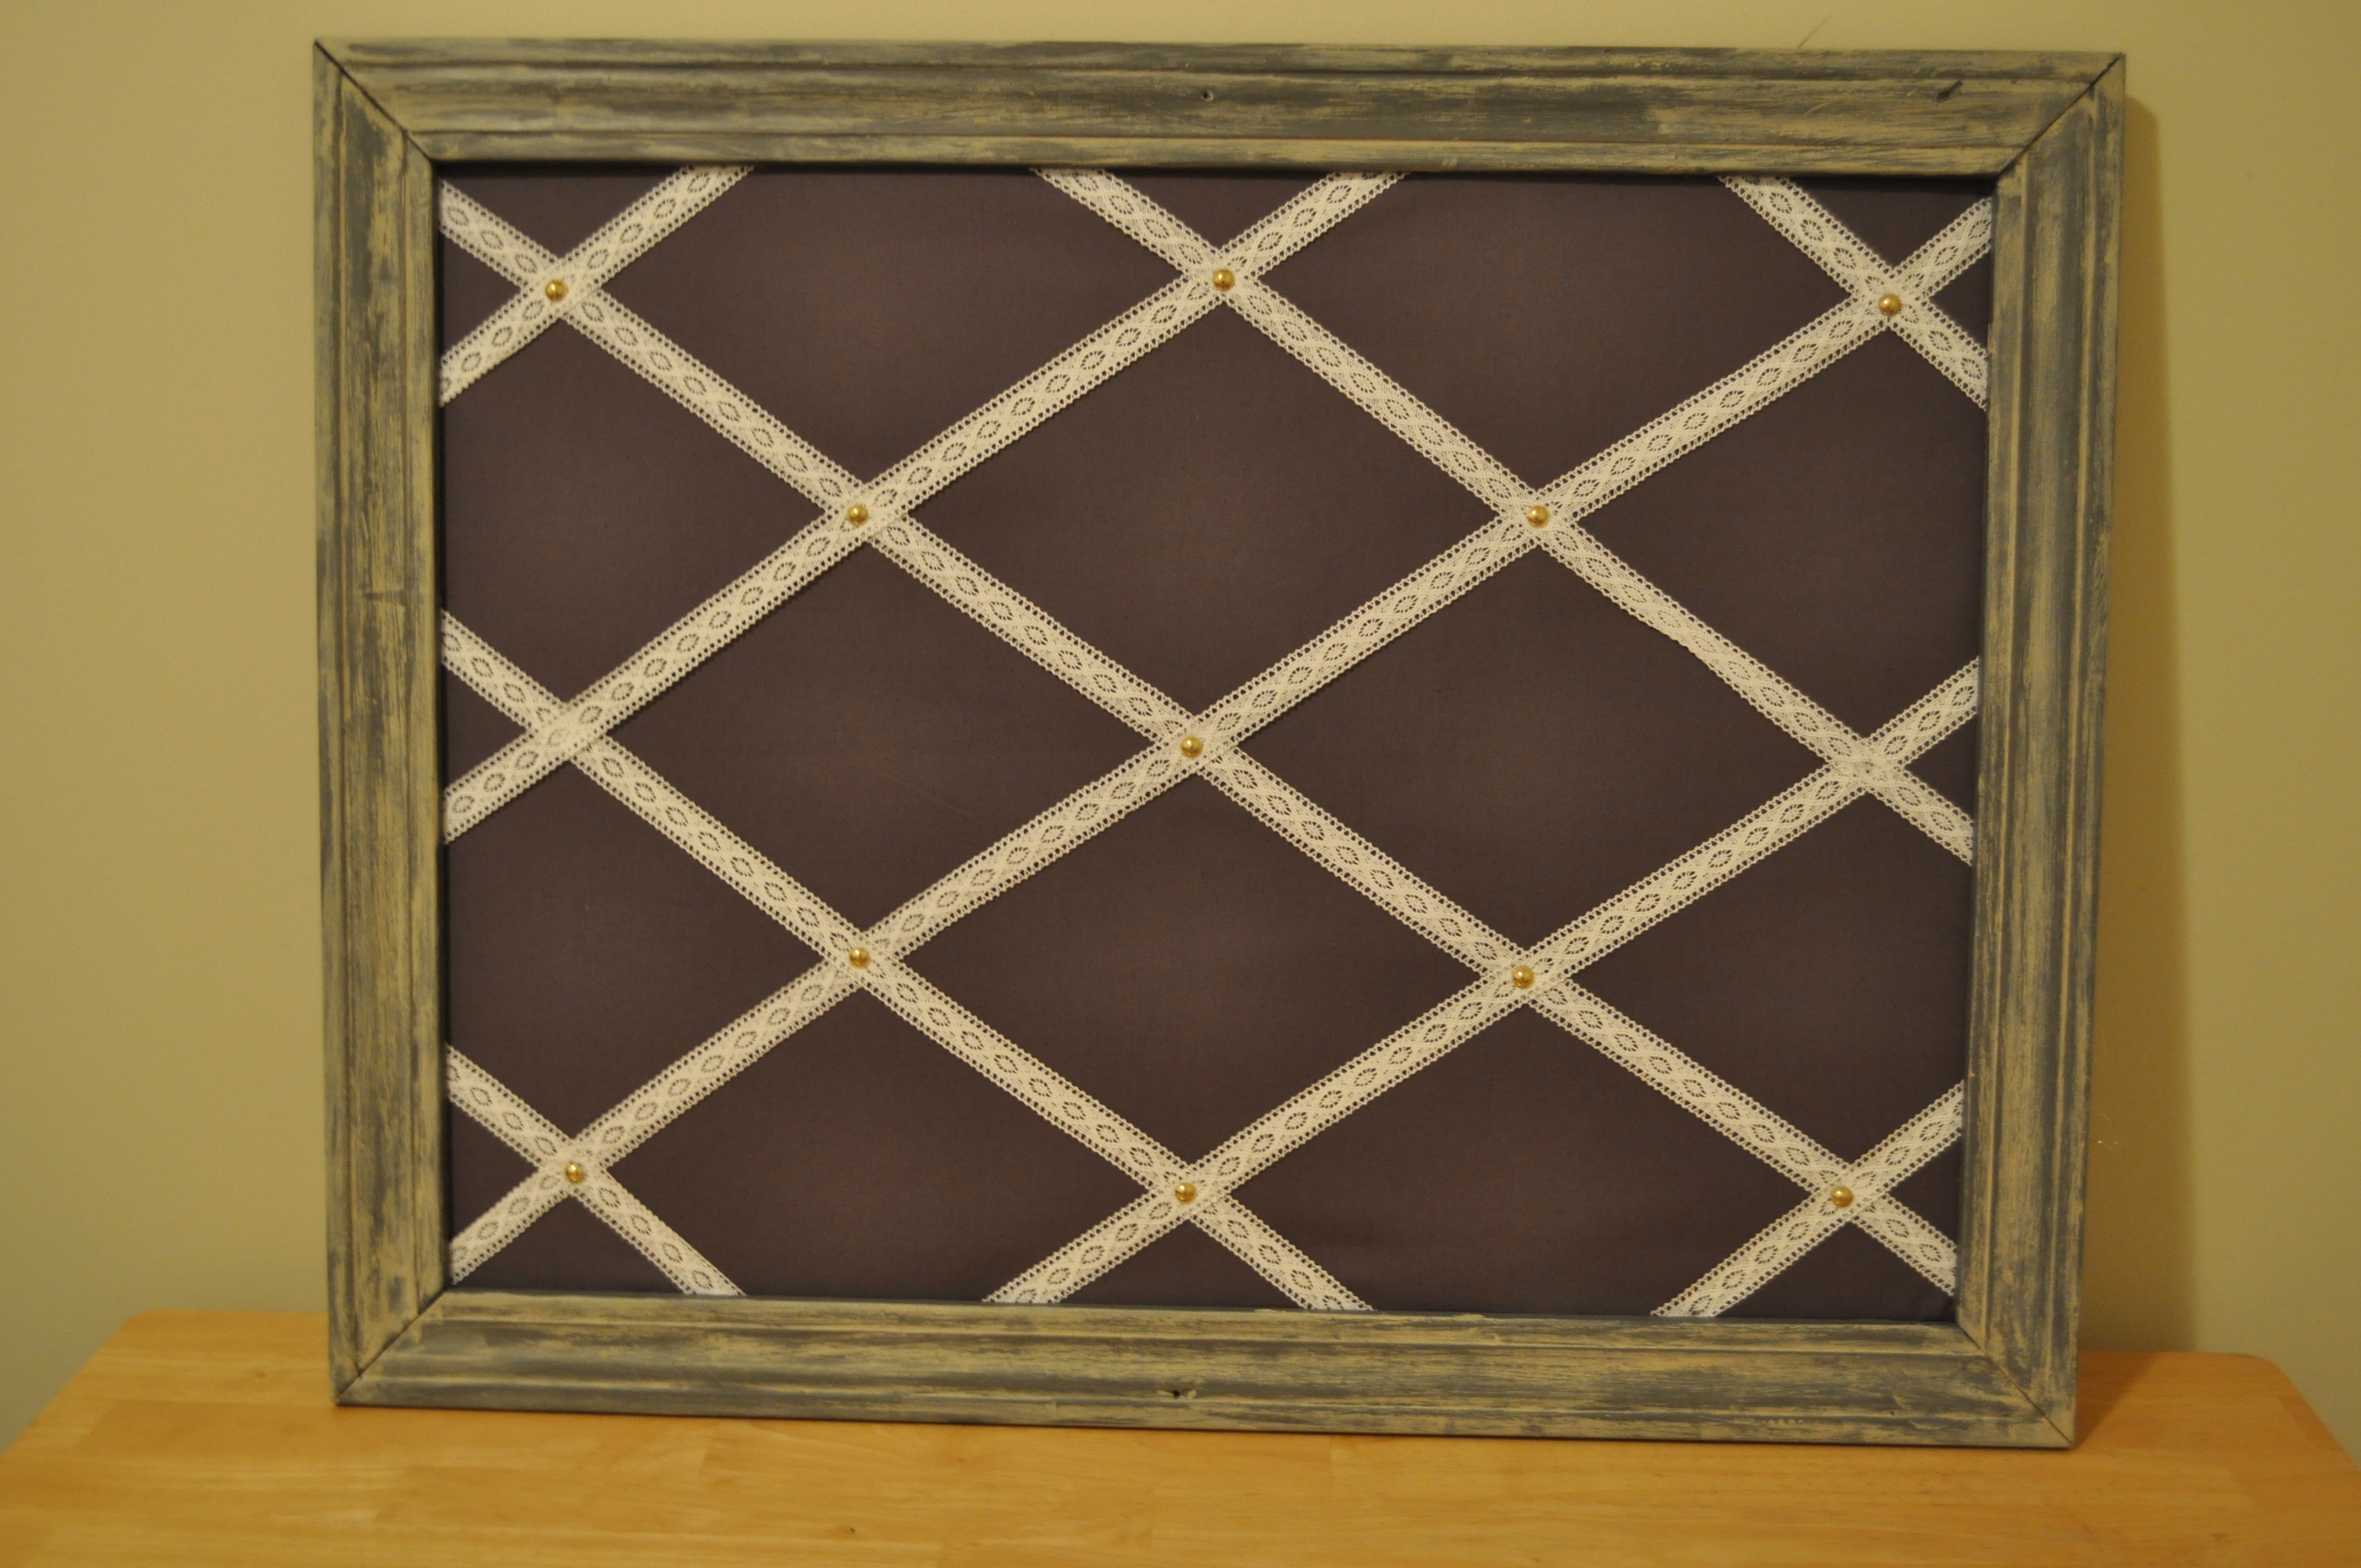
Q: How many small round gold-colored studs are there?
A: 11